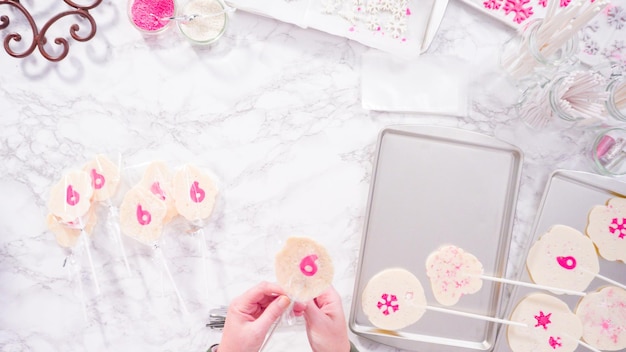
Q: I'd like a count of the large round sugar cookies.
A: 13